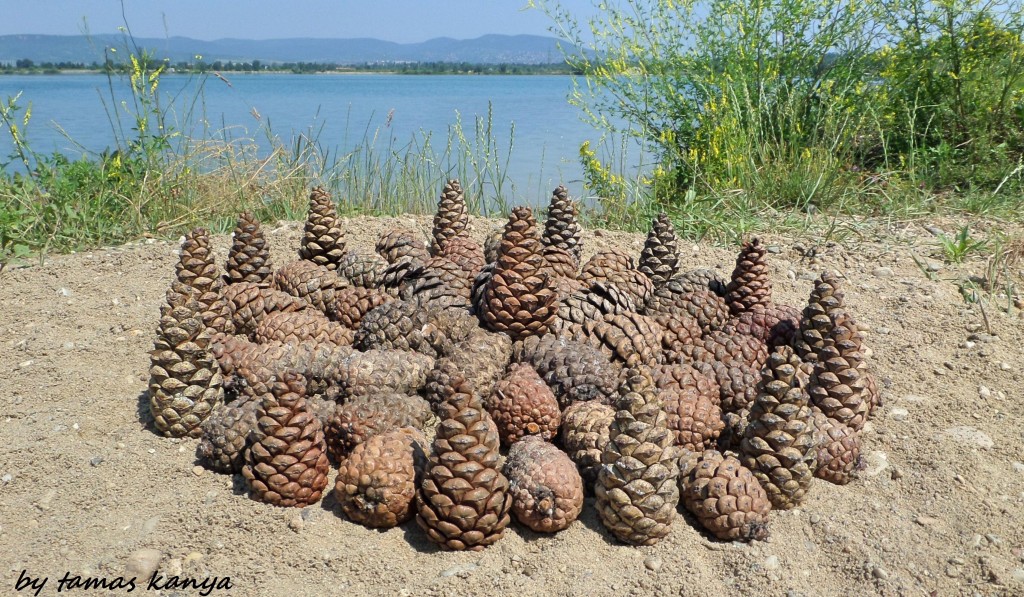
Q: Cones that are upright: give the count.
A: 15